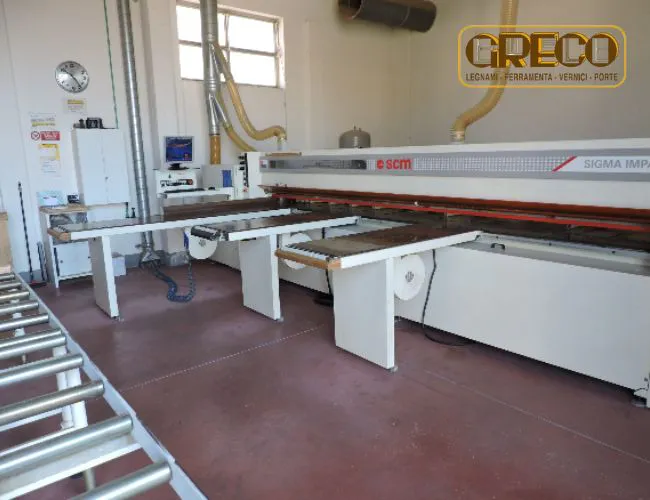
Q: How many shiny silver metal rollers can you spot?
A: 11